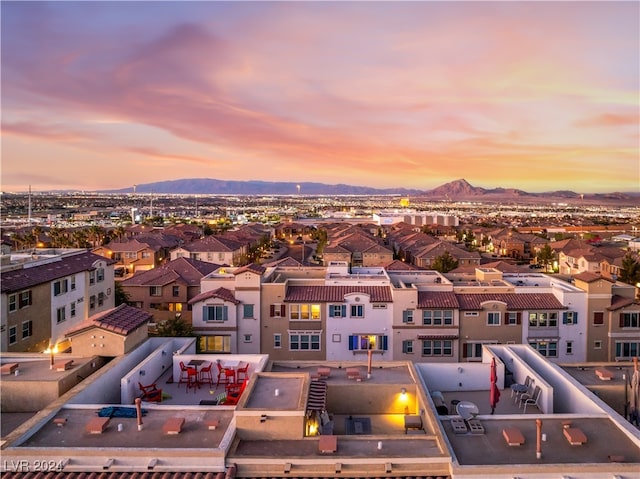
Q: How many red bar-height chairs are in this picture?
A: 6